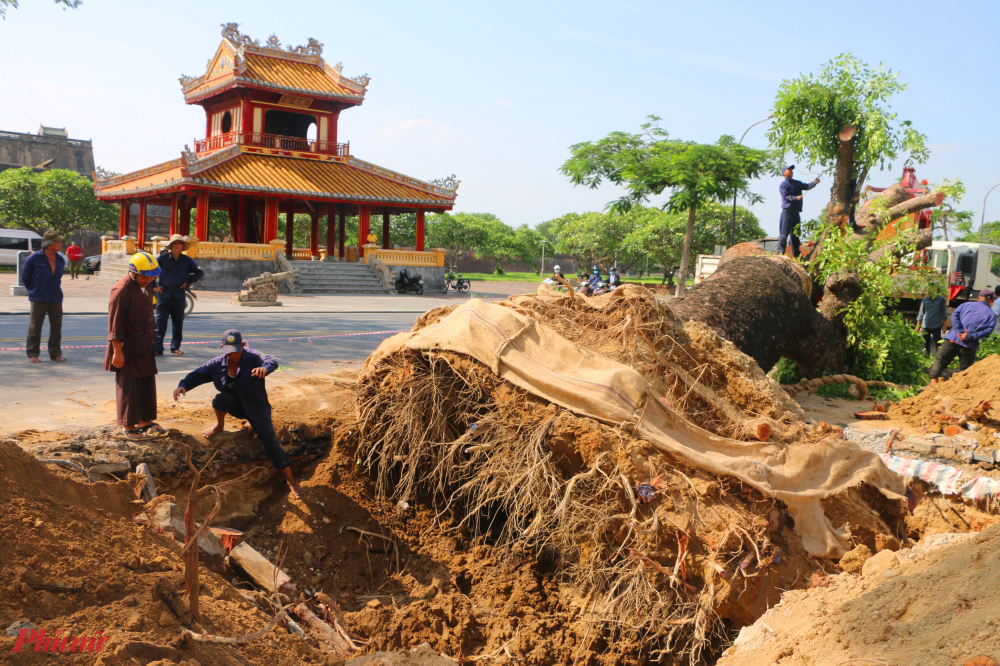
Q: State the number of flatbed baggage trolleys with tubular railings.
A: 0